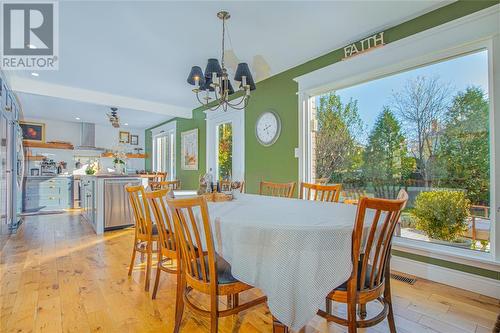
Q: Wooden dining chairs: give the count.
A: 8